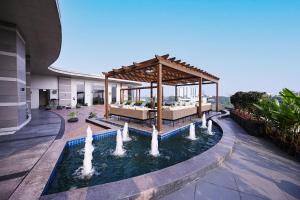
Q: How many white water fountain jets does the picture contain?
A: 7